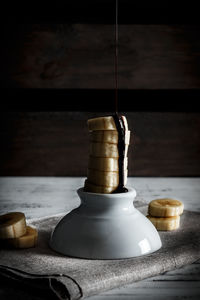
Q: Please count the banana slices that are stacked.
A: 6